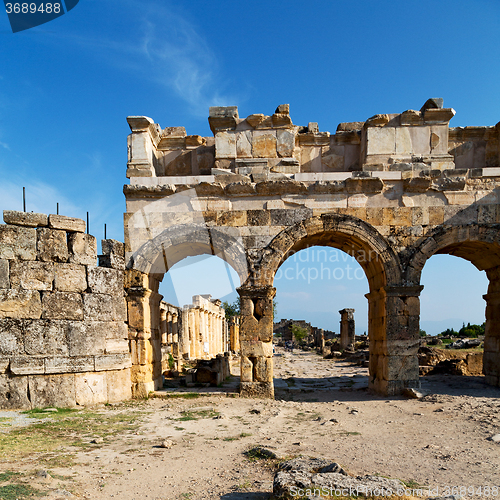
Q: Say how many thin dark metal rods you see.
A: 4